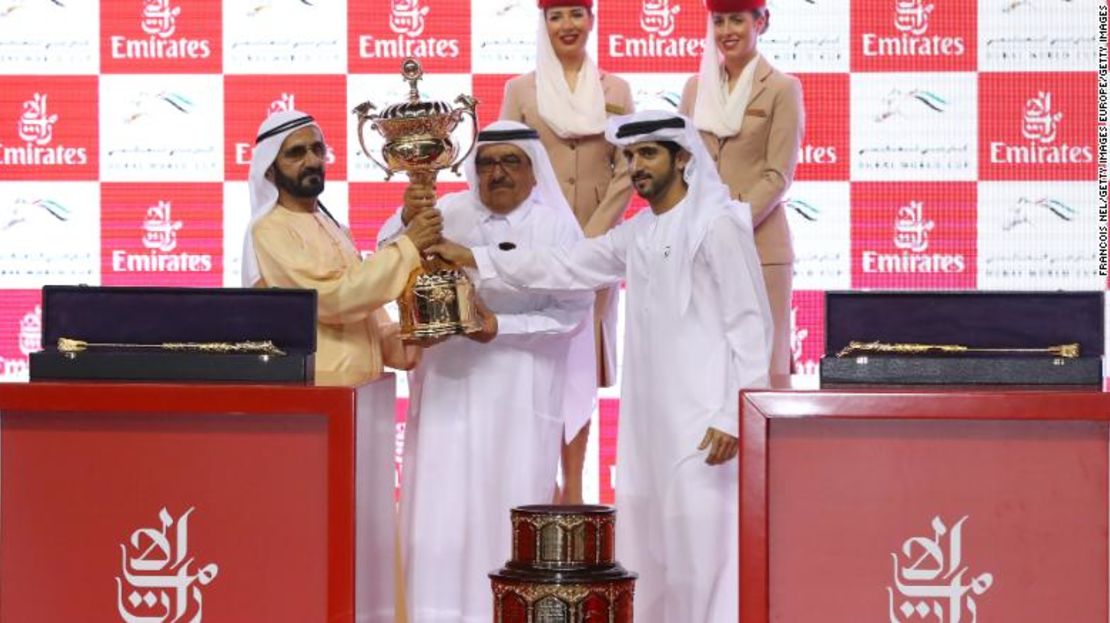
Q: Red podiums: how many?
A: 2